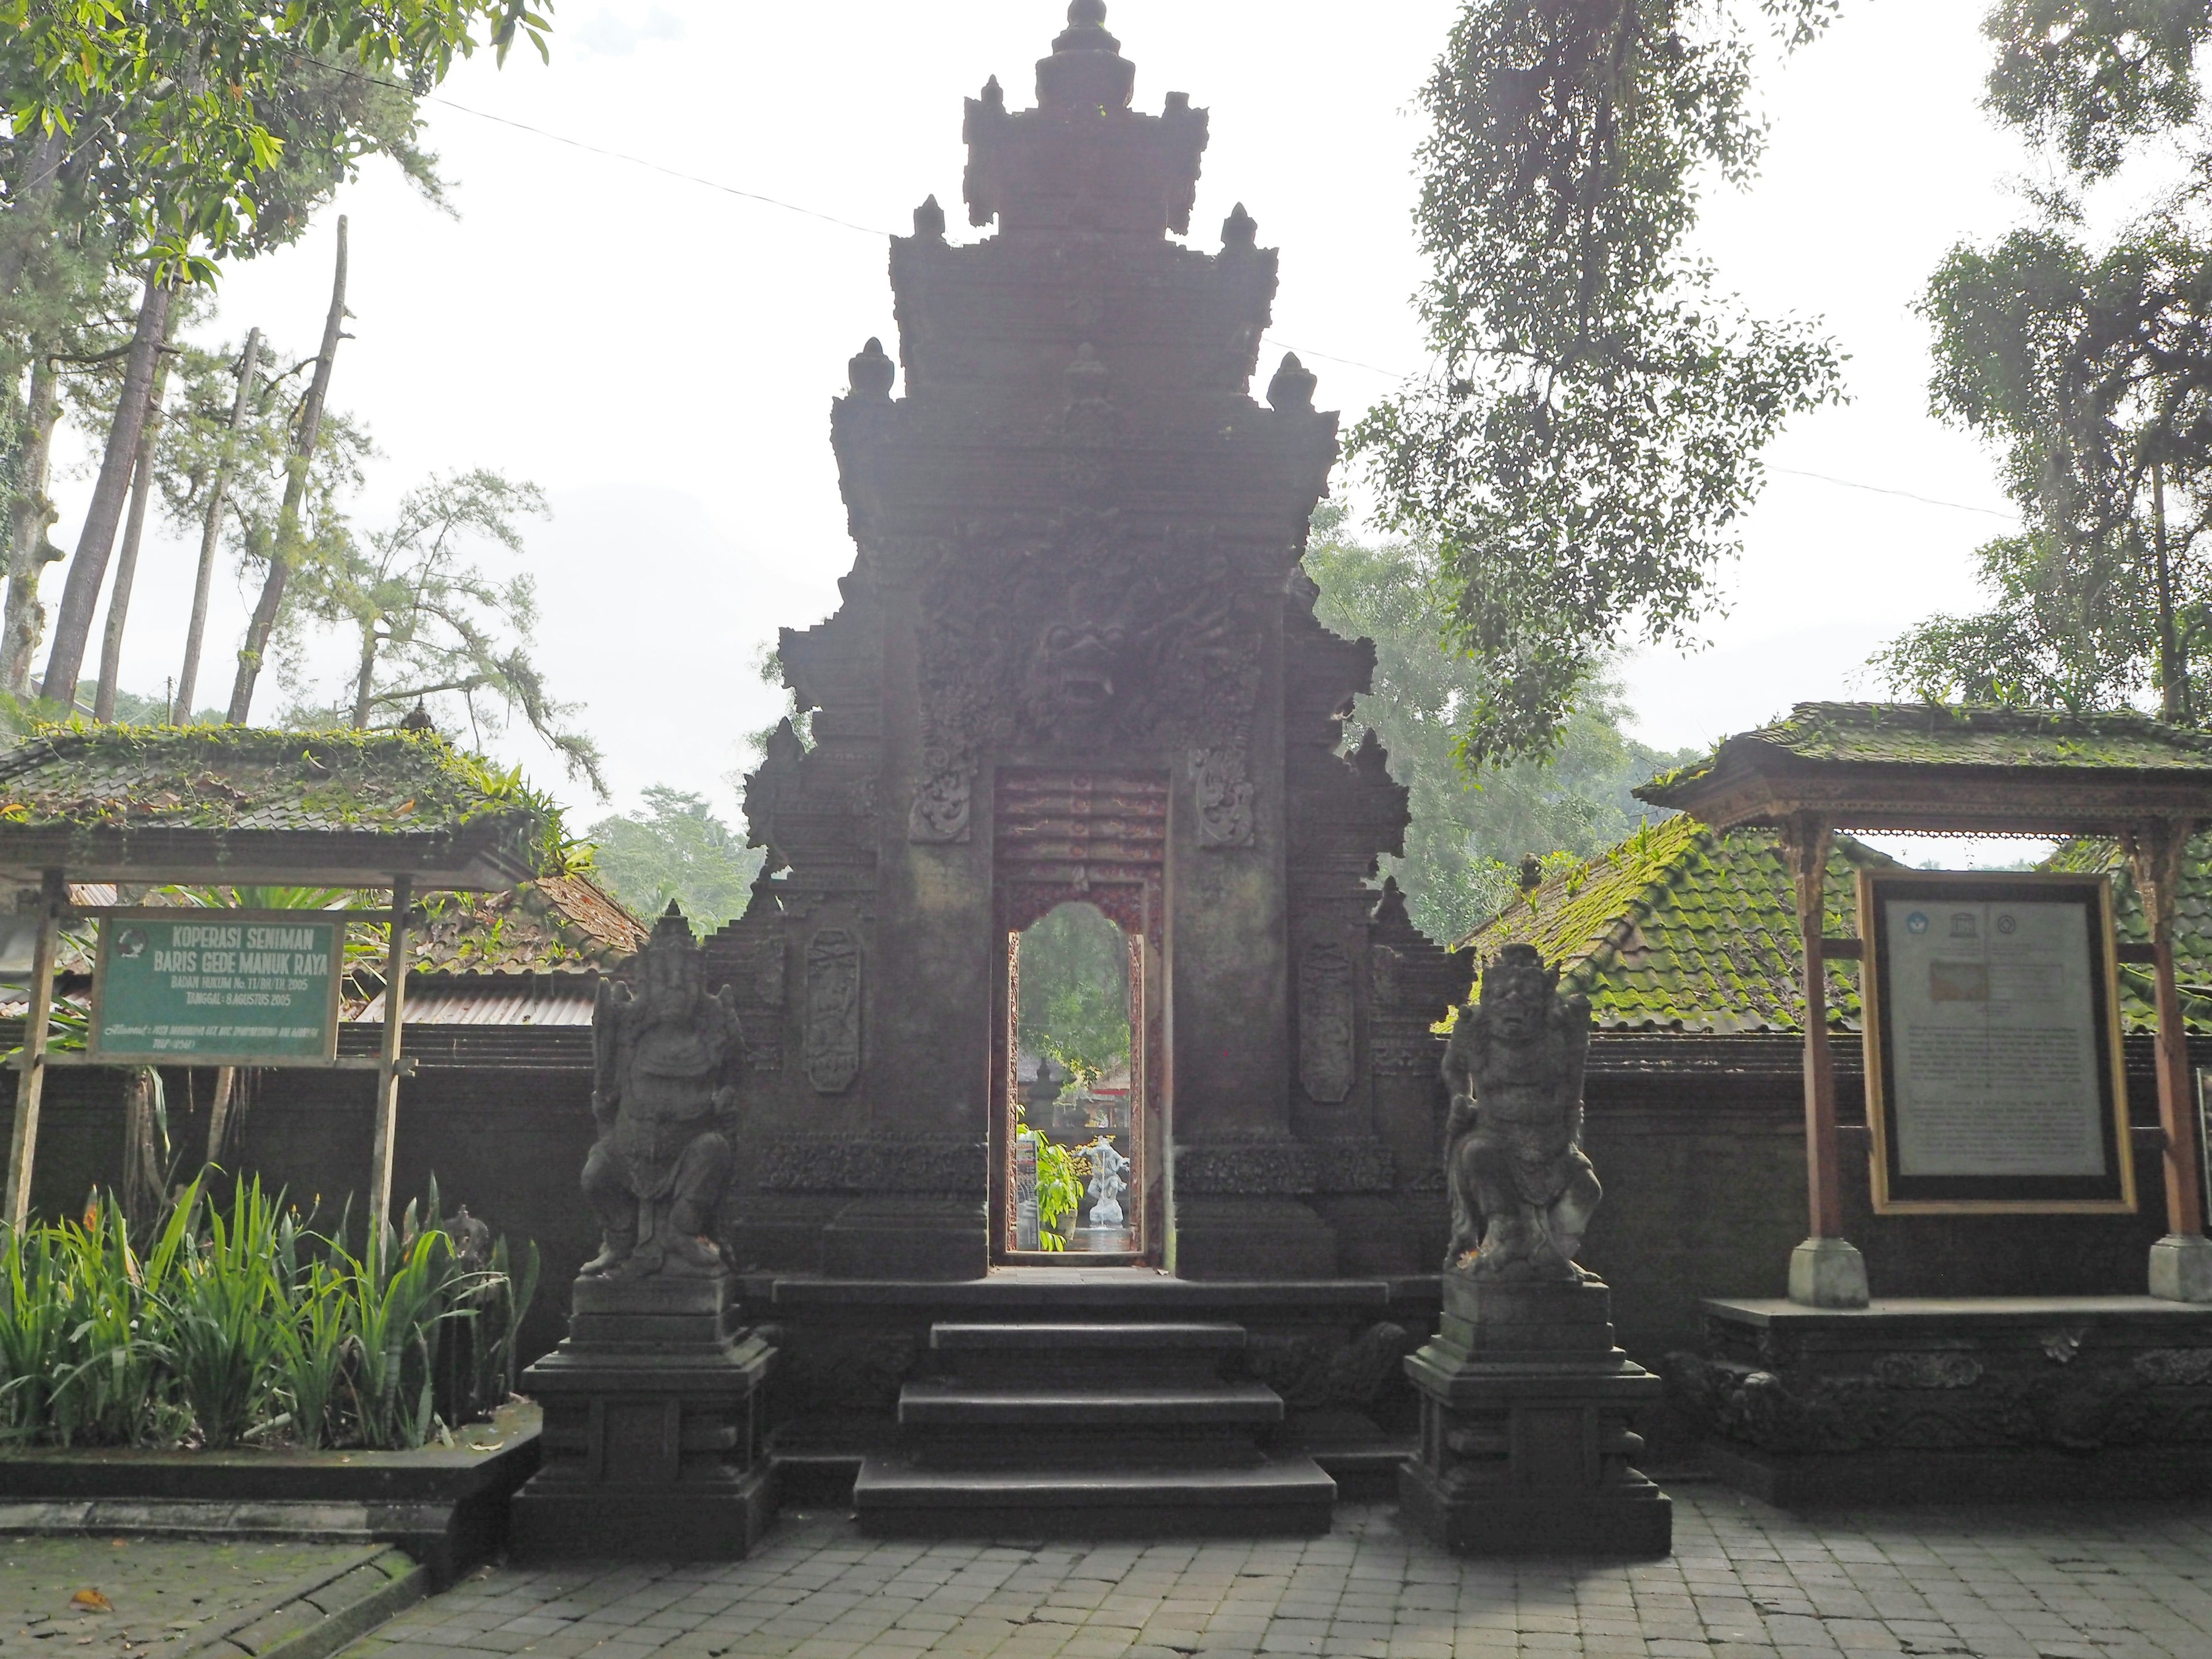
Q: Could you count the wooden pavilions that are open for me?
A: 2